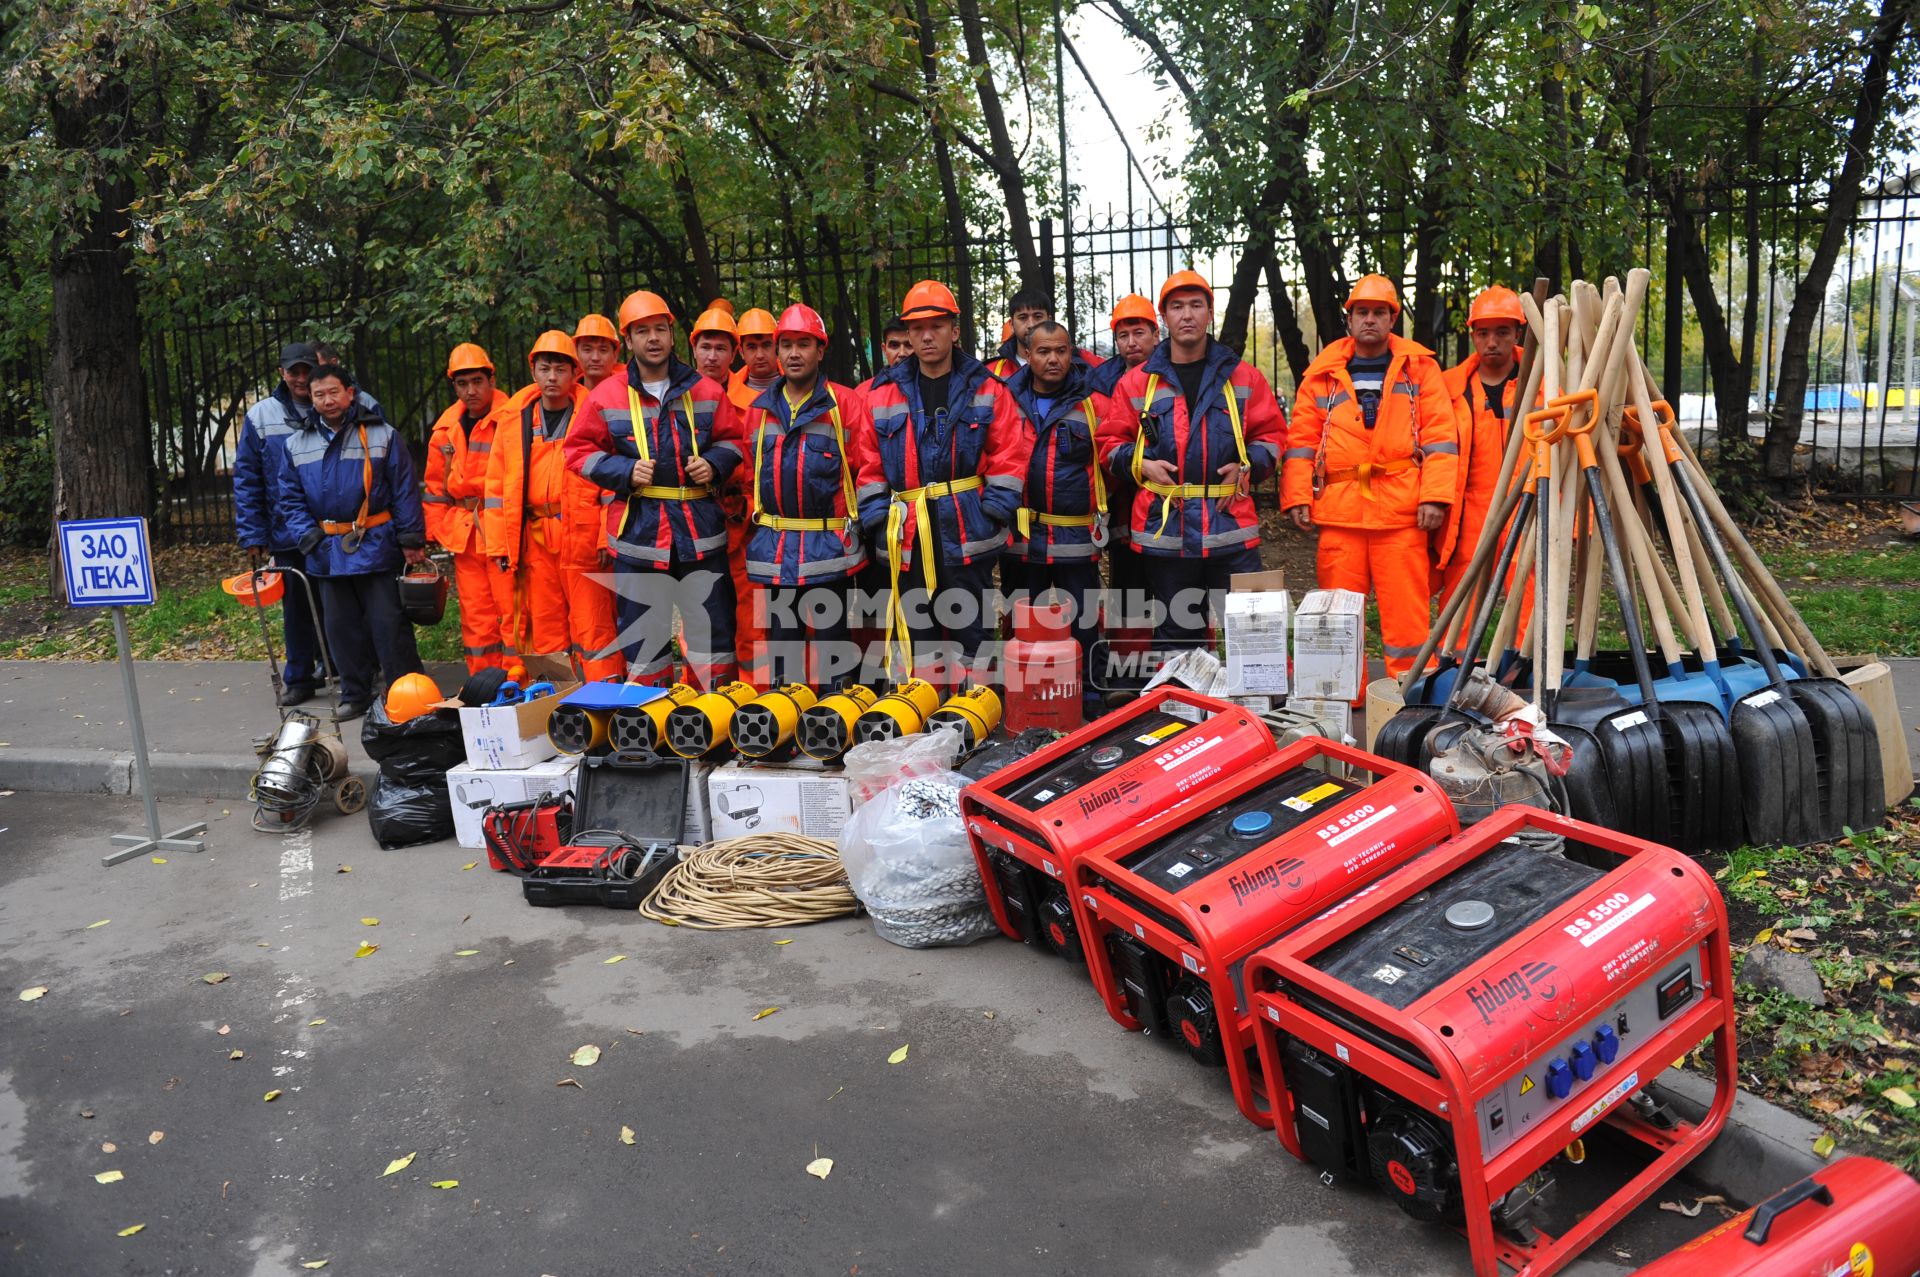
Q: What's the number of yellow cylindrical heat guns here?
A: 7